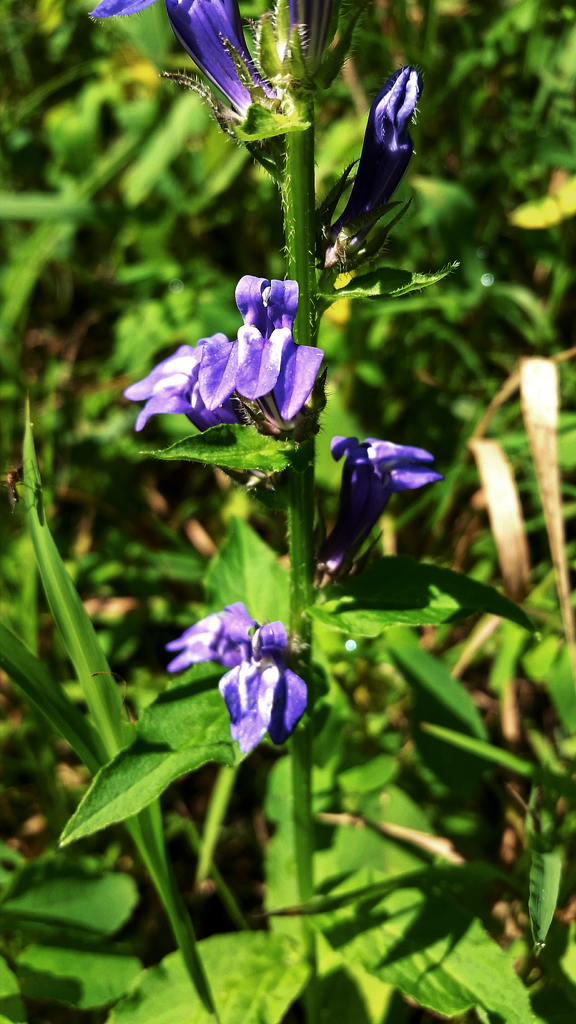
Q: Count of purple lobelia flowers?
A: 8